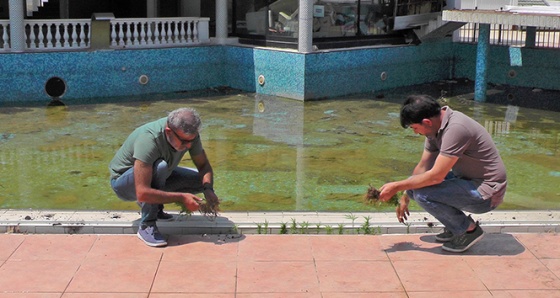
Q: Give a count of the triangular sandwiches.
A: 0